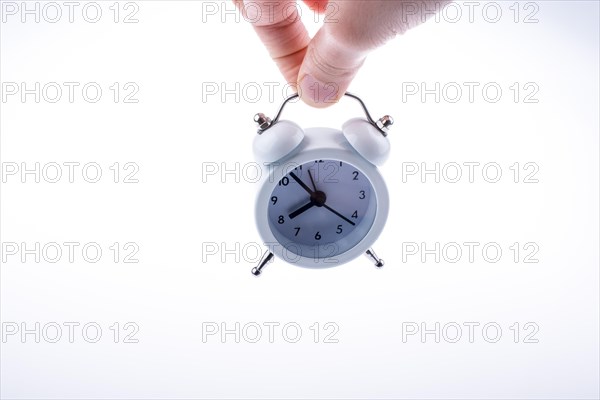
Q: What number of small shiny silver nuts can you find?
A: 2